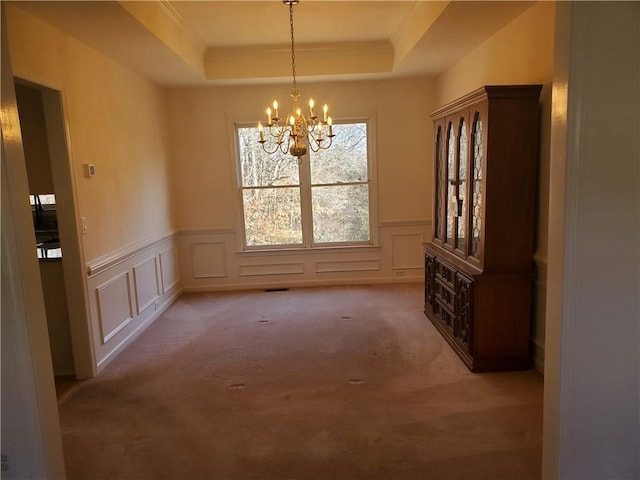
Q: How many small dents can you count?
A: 4